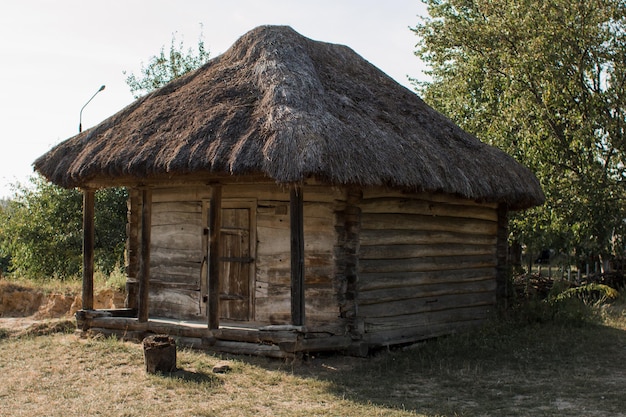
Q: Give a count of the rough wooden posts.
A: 4